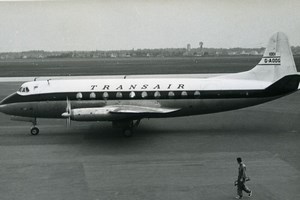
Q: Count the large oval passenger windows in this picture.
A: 10